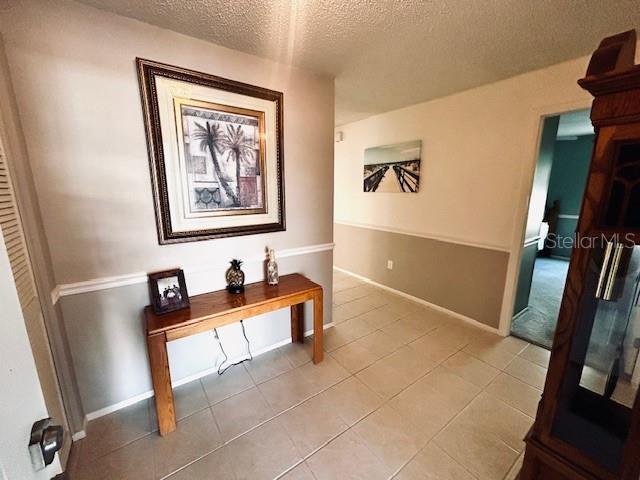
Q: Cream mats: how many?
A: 1